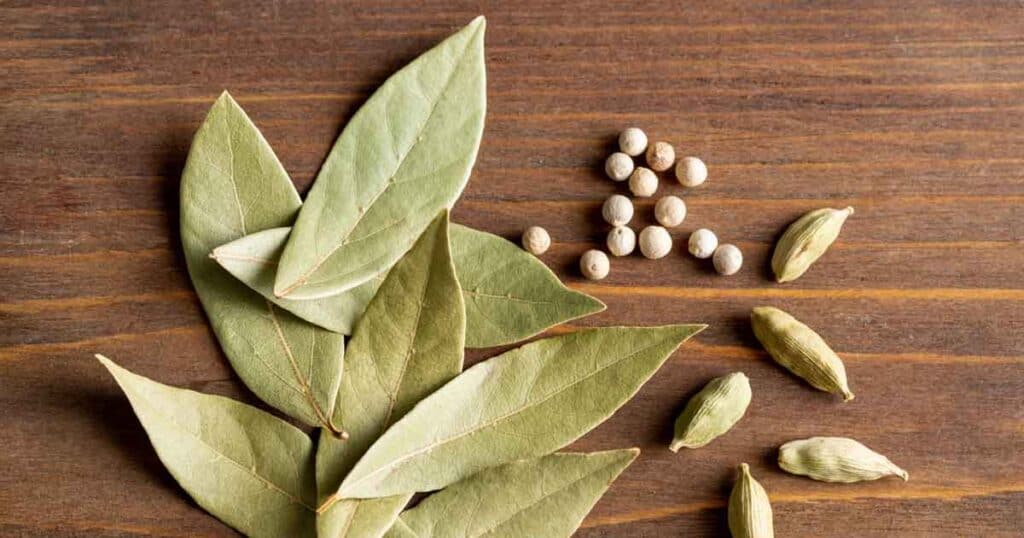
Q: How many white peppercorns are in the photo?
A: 13